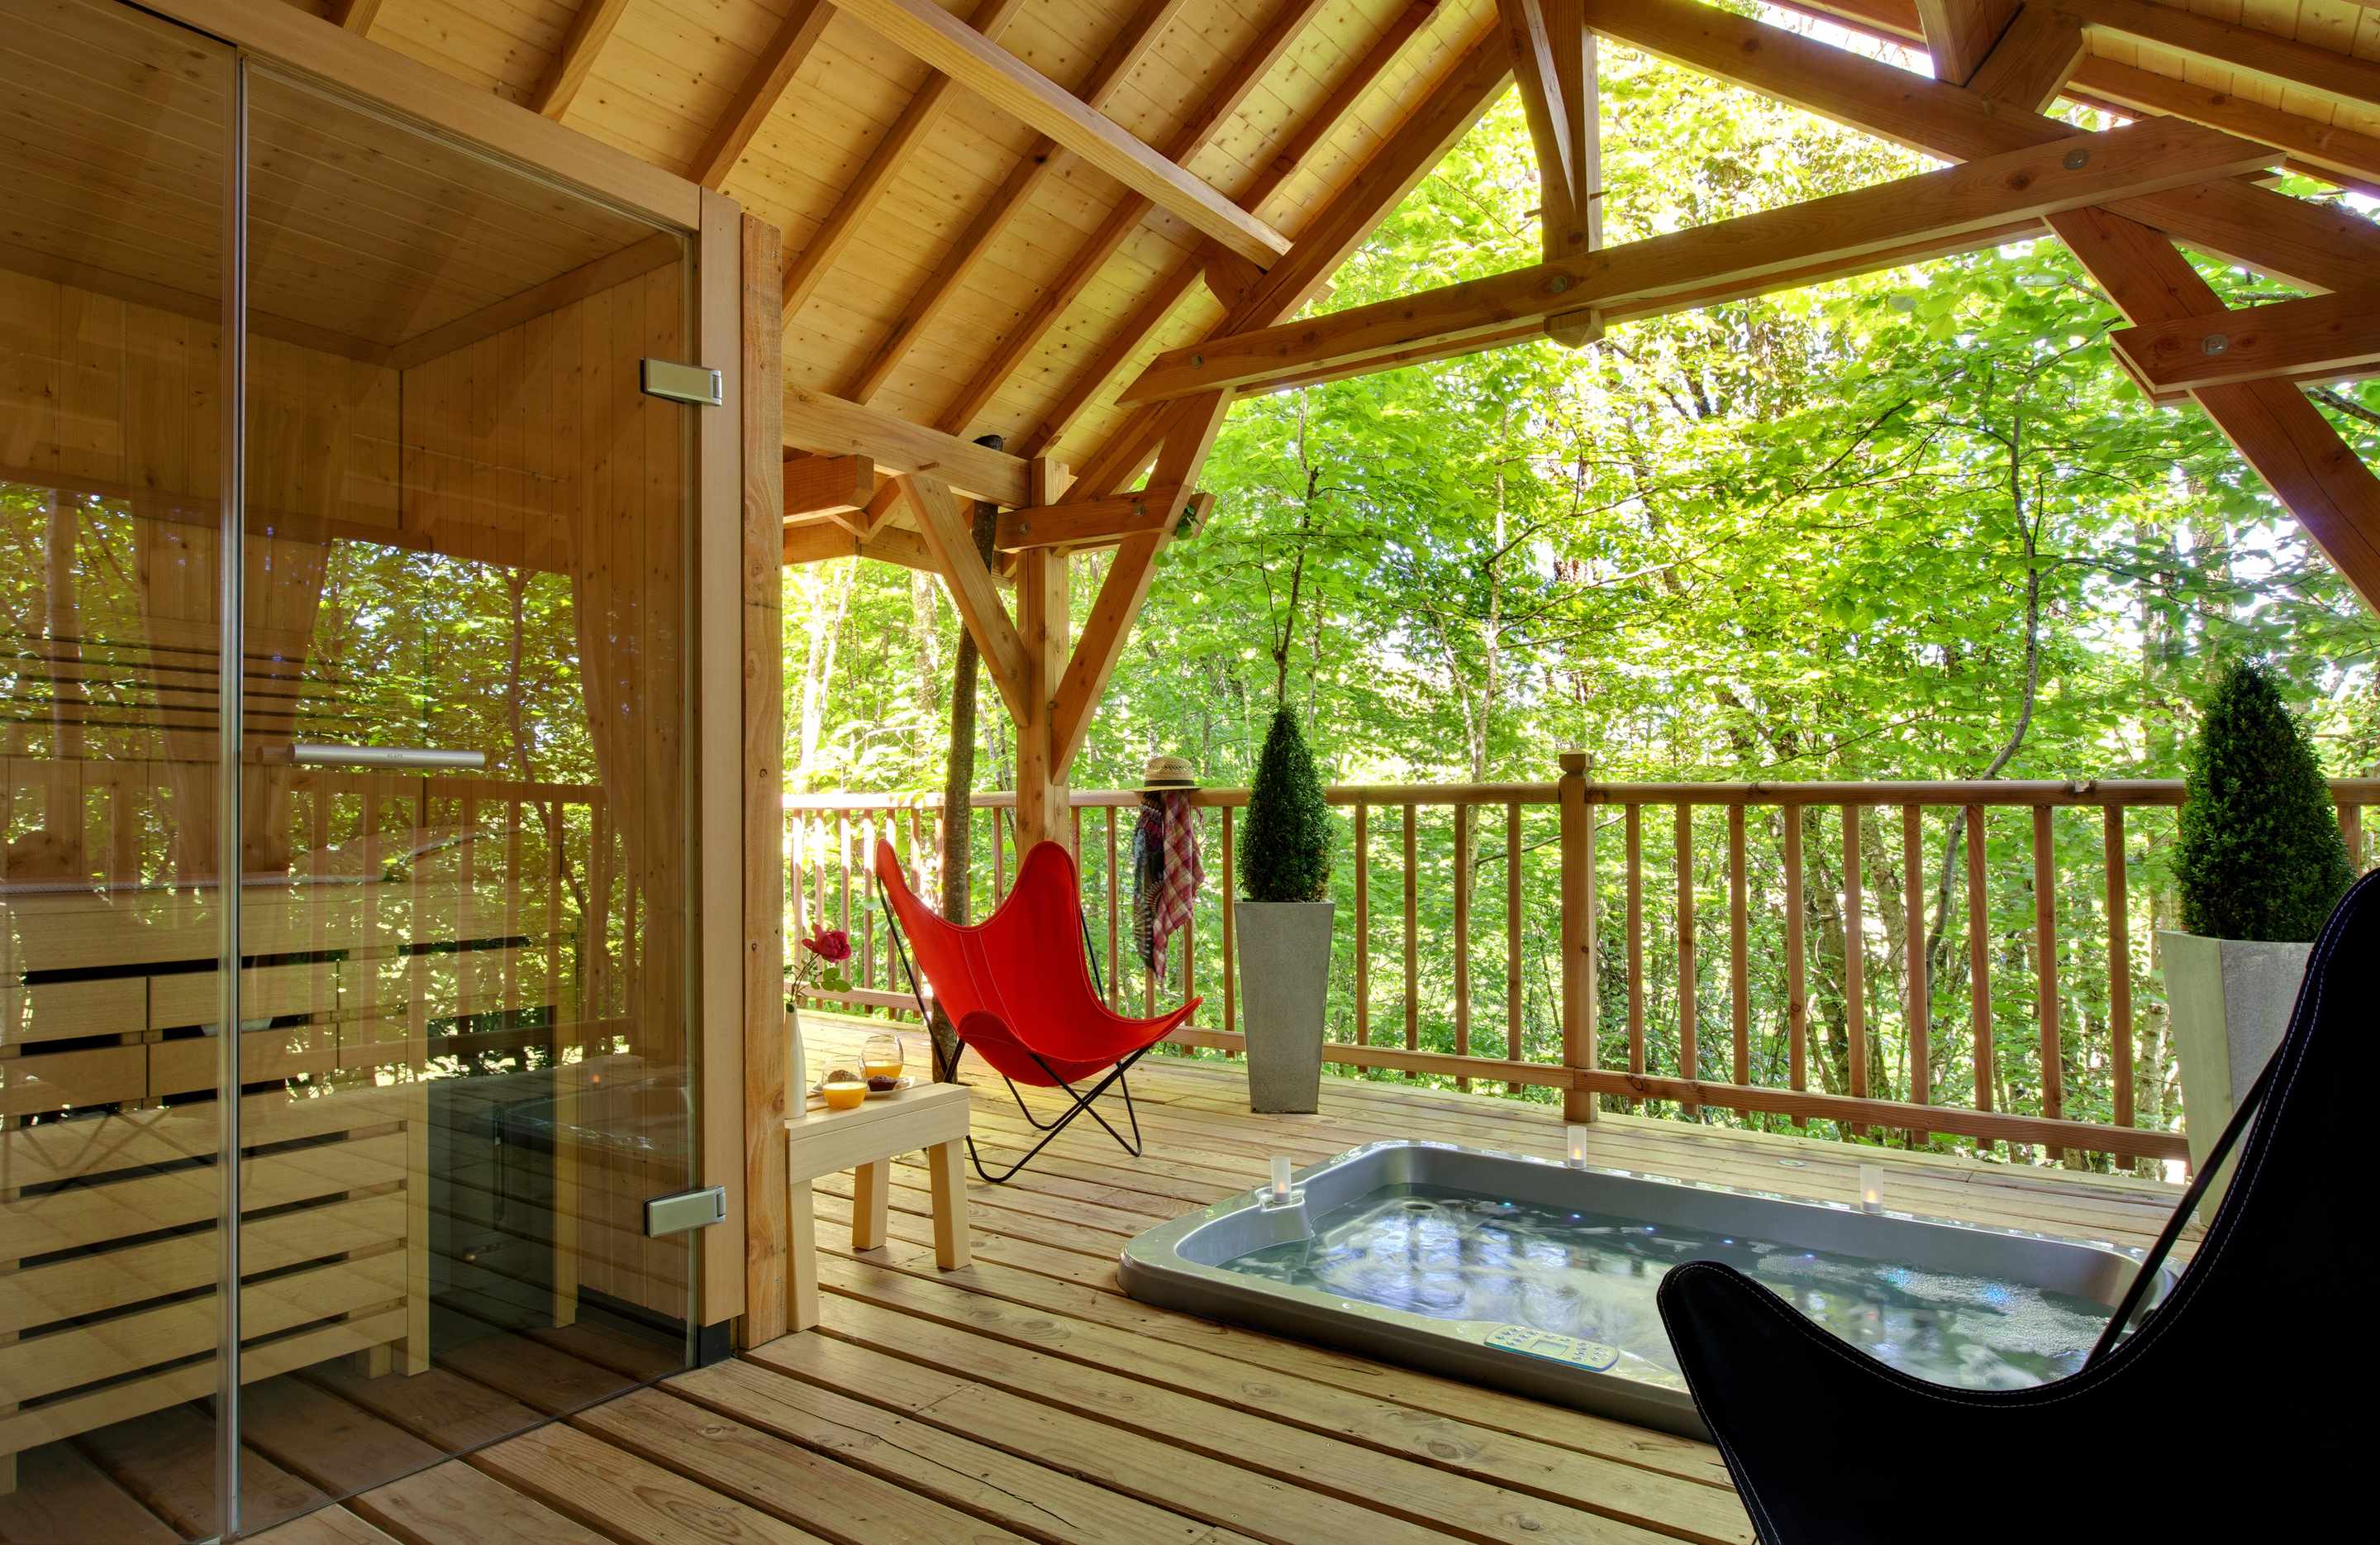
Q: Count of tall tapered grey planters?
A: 2